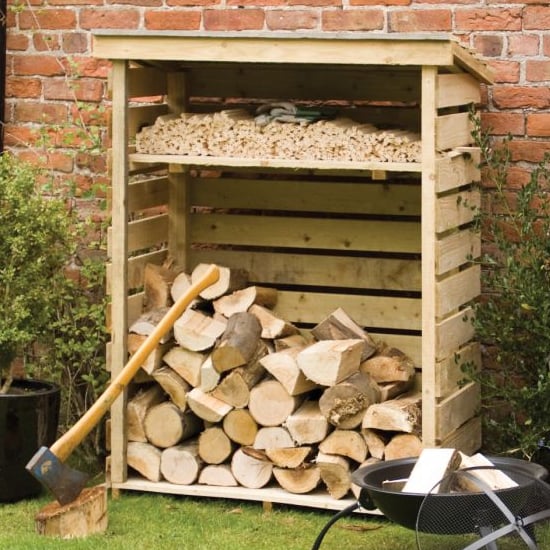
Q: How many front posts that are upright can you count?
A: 2